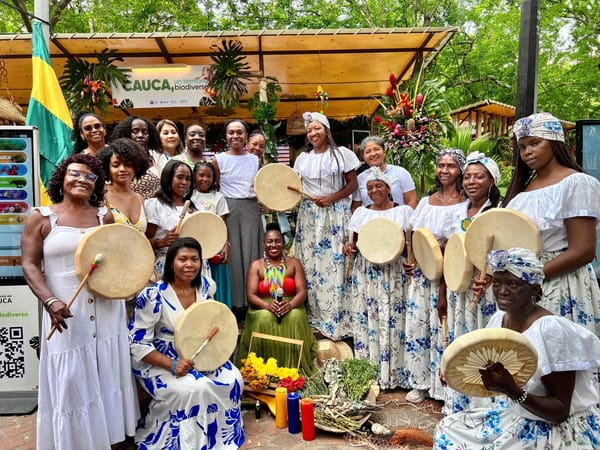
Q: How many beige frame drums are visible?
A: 9